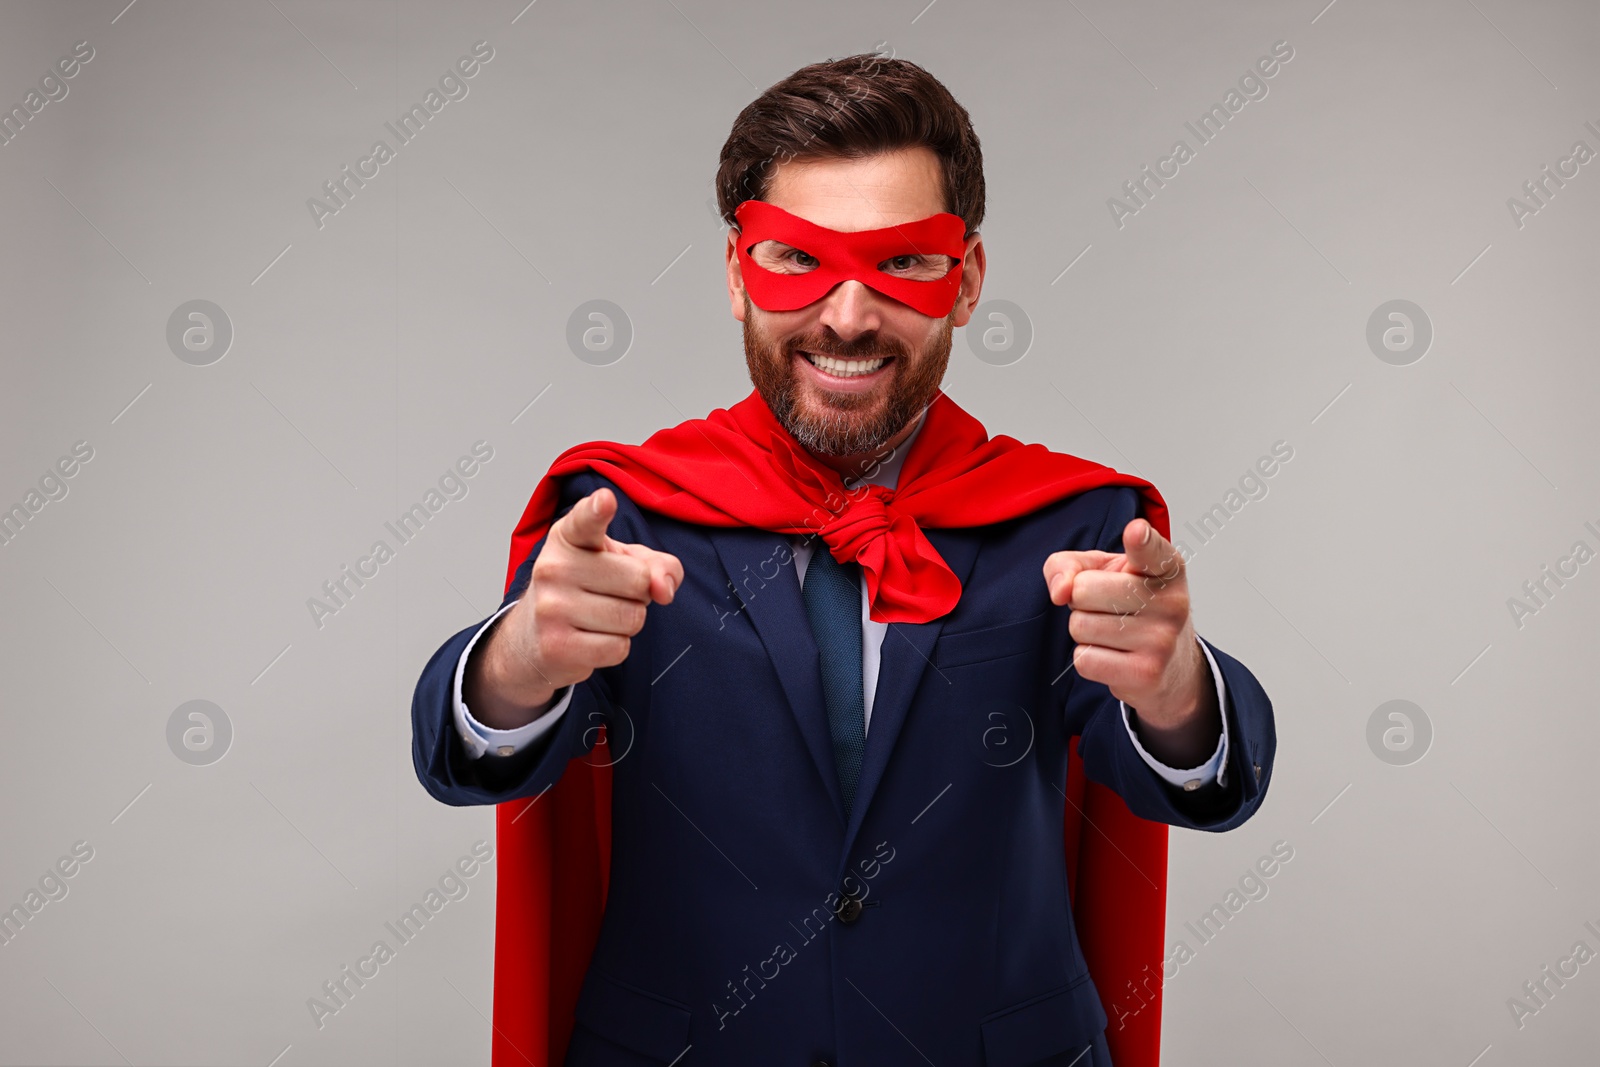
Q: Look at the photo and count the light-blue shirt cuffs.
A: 2